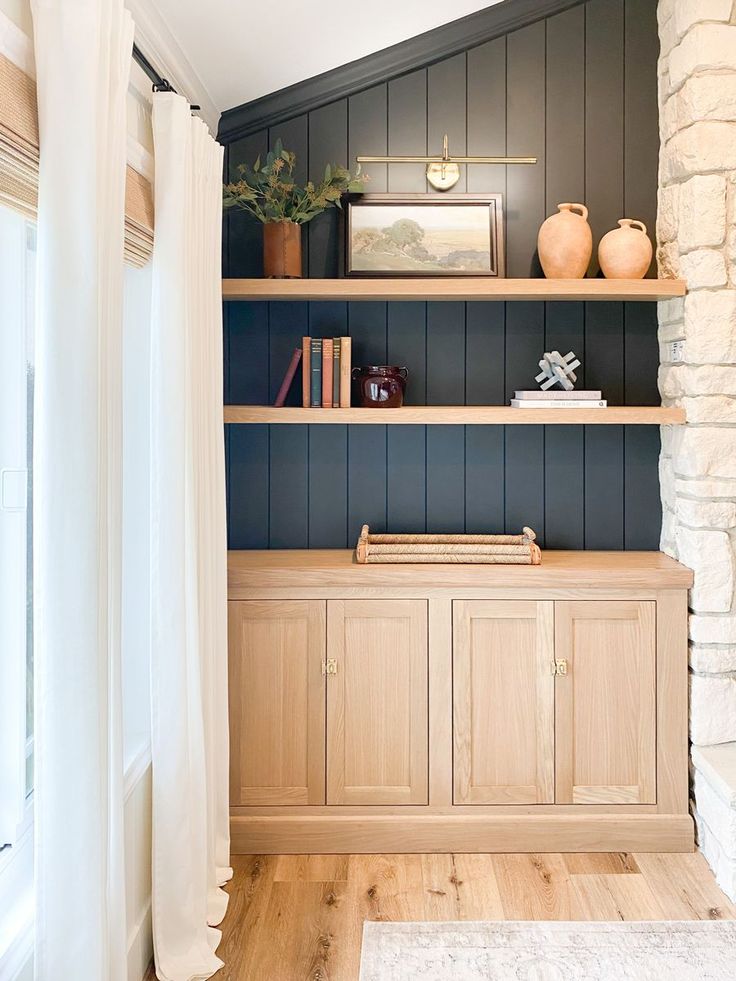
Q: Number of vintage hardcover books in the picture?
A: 6